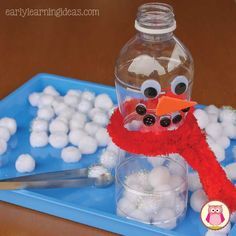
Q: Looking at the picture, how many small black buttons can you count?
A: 5